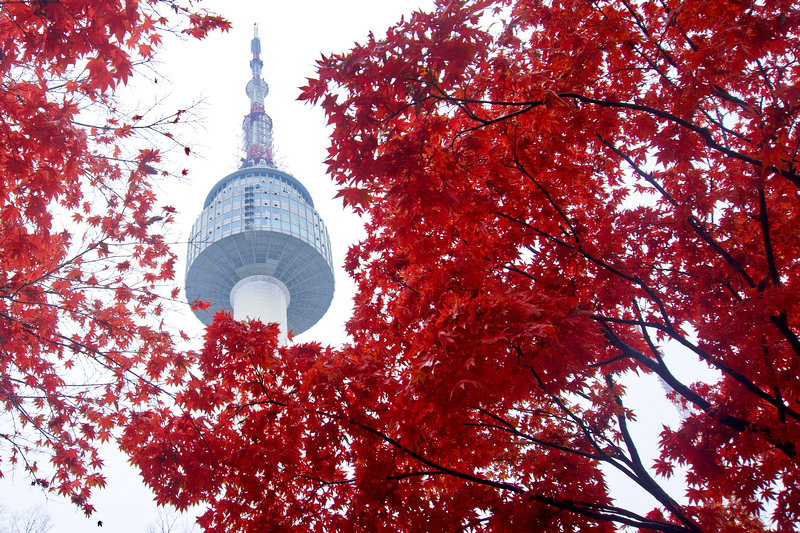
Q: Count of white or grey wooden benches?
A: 0